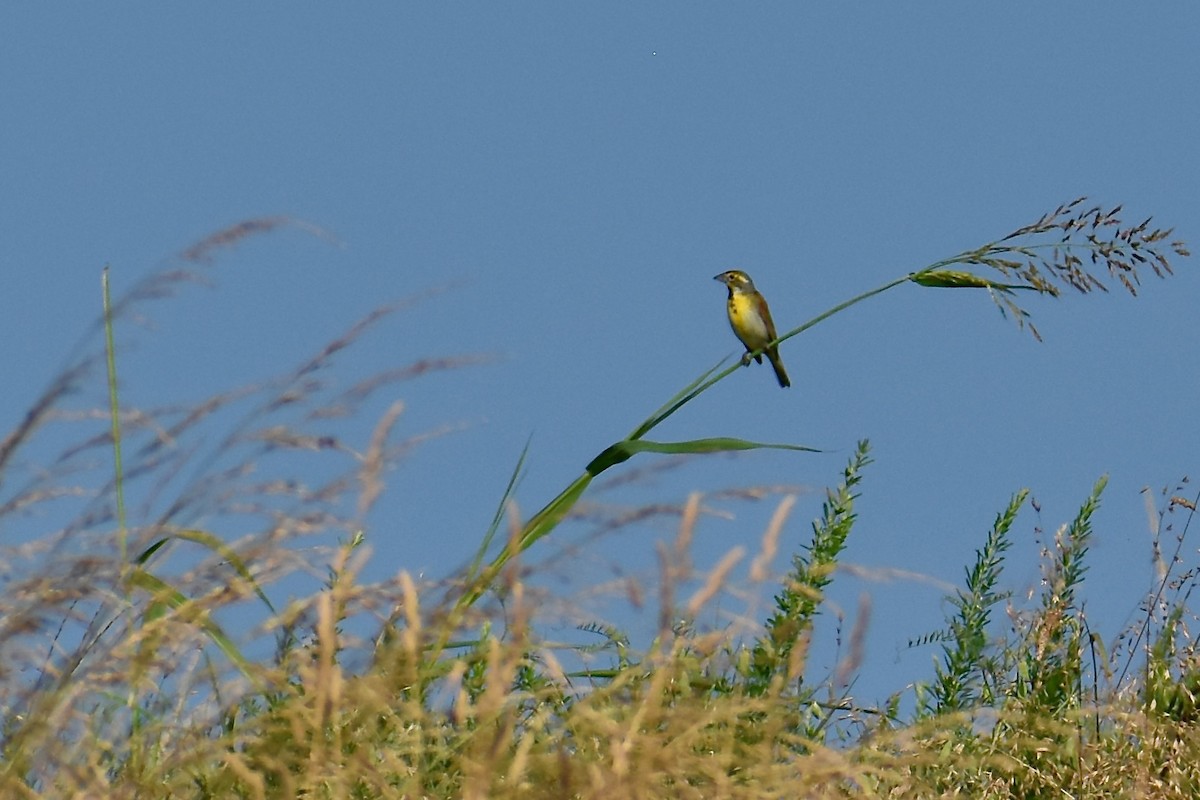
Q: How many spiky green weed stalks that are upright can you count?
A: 3